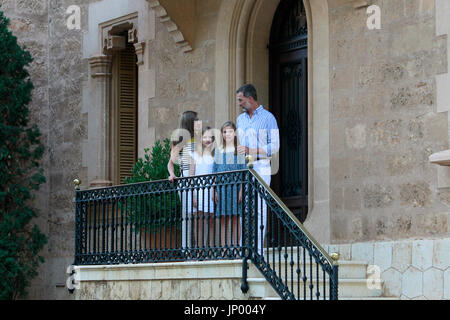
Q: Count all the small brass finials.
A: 3